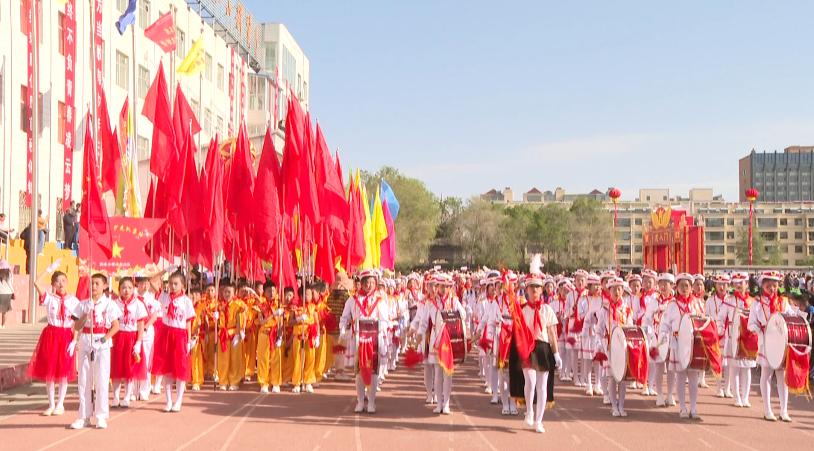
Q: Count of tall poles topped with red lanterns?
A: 2